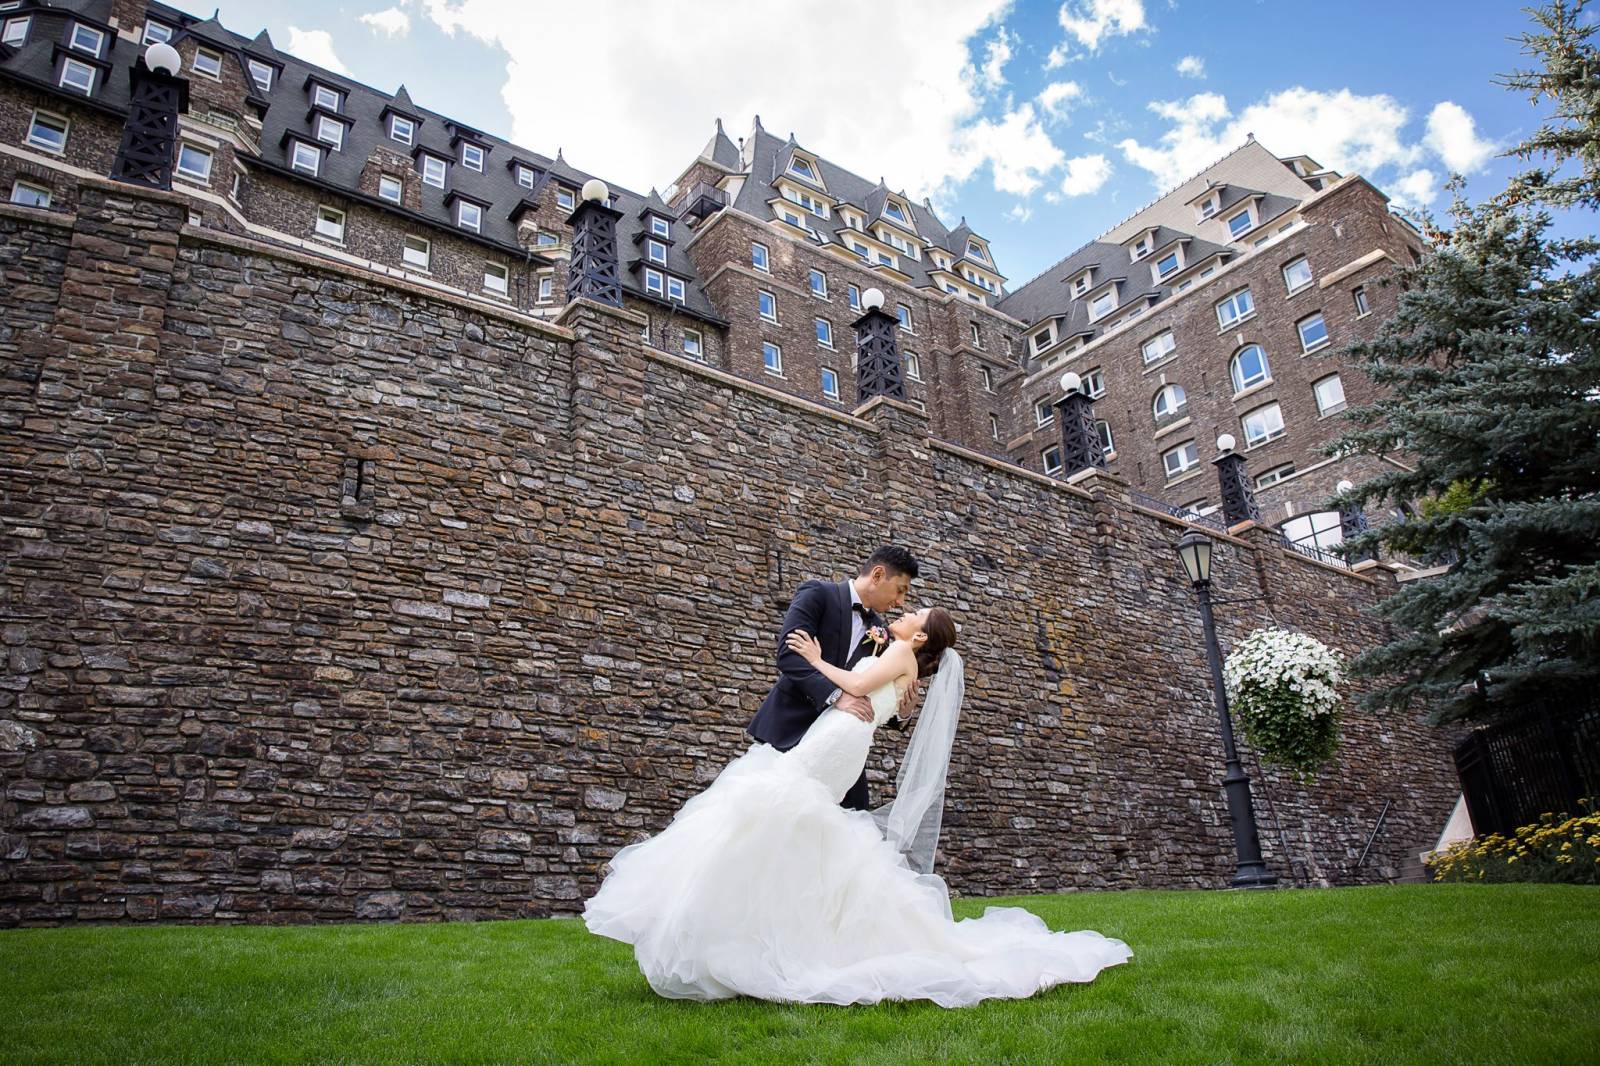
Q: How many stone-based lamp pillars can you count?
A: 6